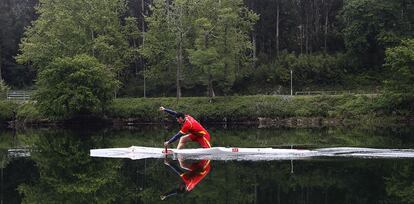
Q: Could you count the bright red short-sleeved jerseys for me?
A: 1